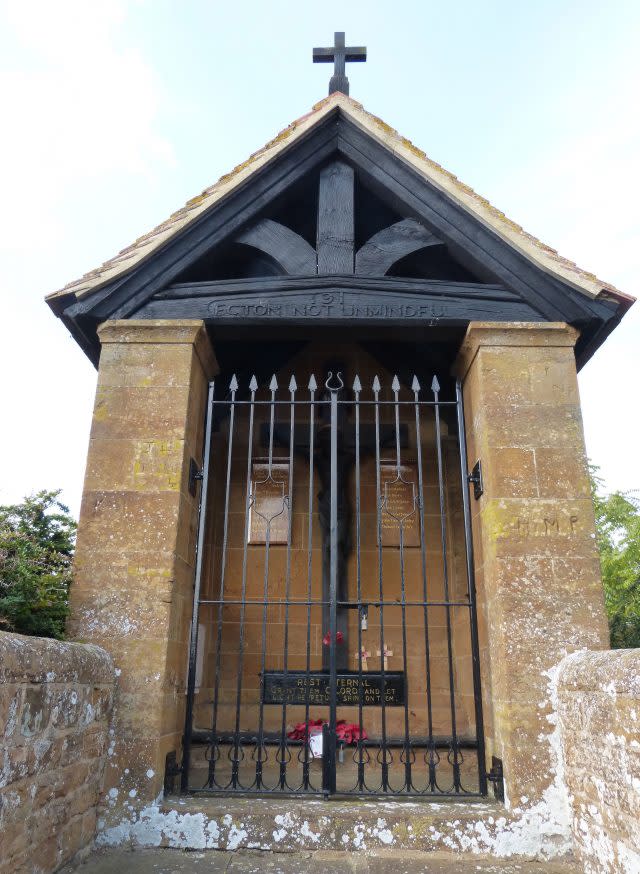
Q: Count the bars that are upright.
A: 13